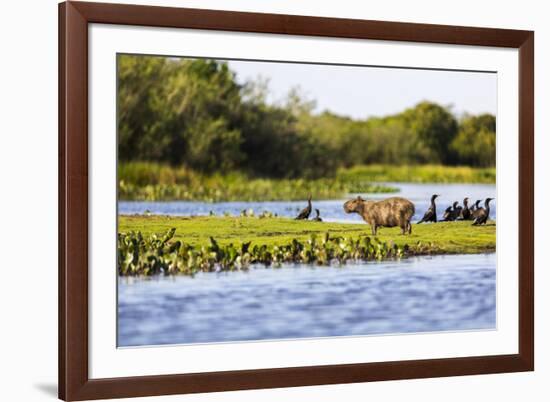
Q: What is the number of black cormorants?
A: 7